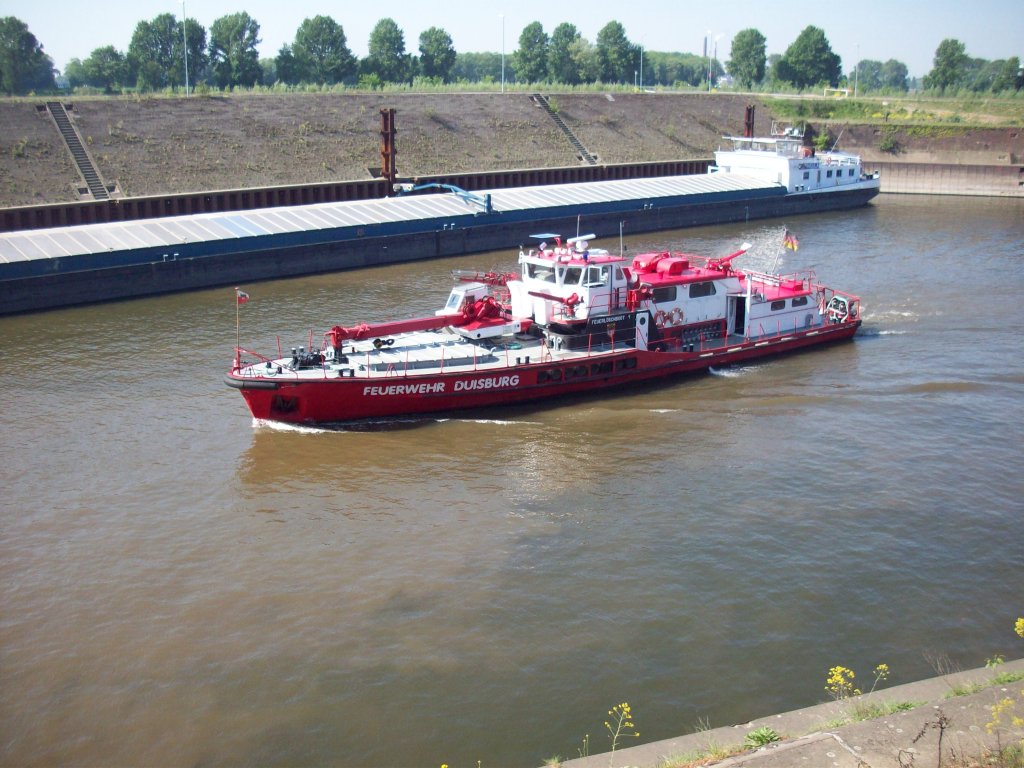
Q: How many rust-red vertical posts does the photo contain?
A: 2